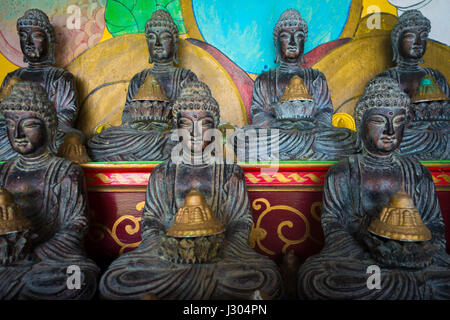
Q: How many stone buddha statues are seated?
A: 7